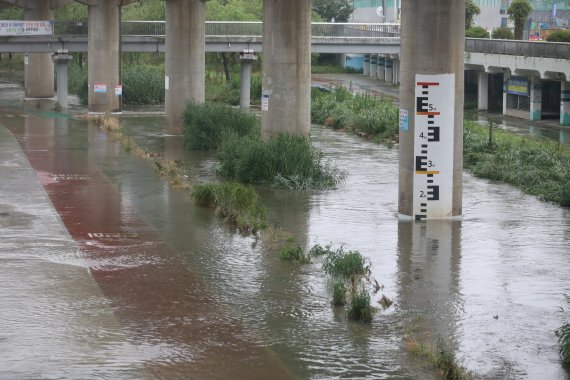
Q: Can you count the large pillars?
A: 5